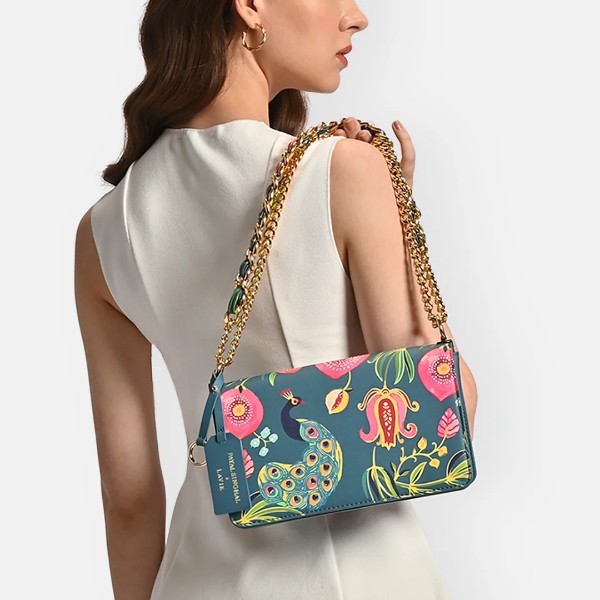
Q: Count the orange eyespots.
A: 9